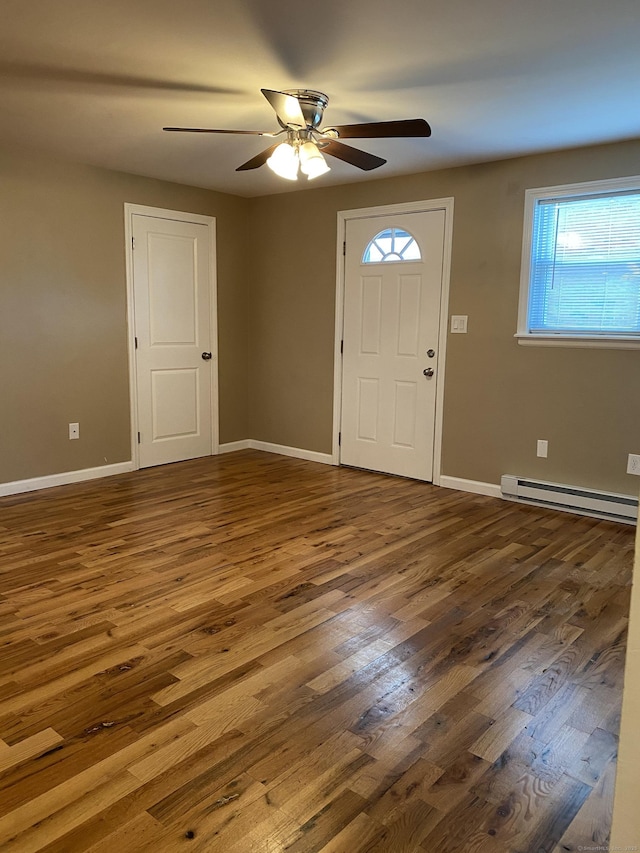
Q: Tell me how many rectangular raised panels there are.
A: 6